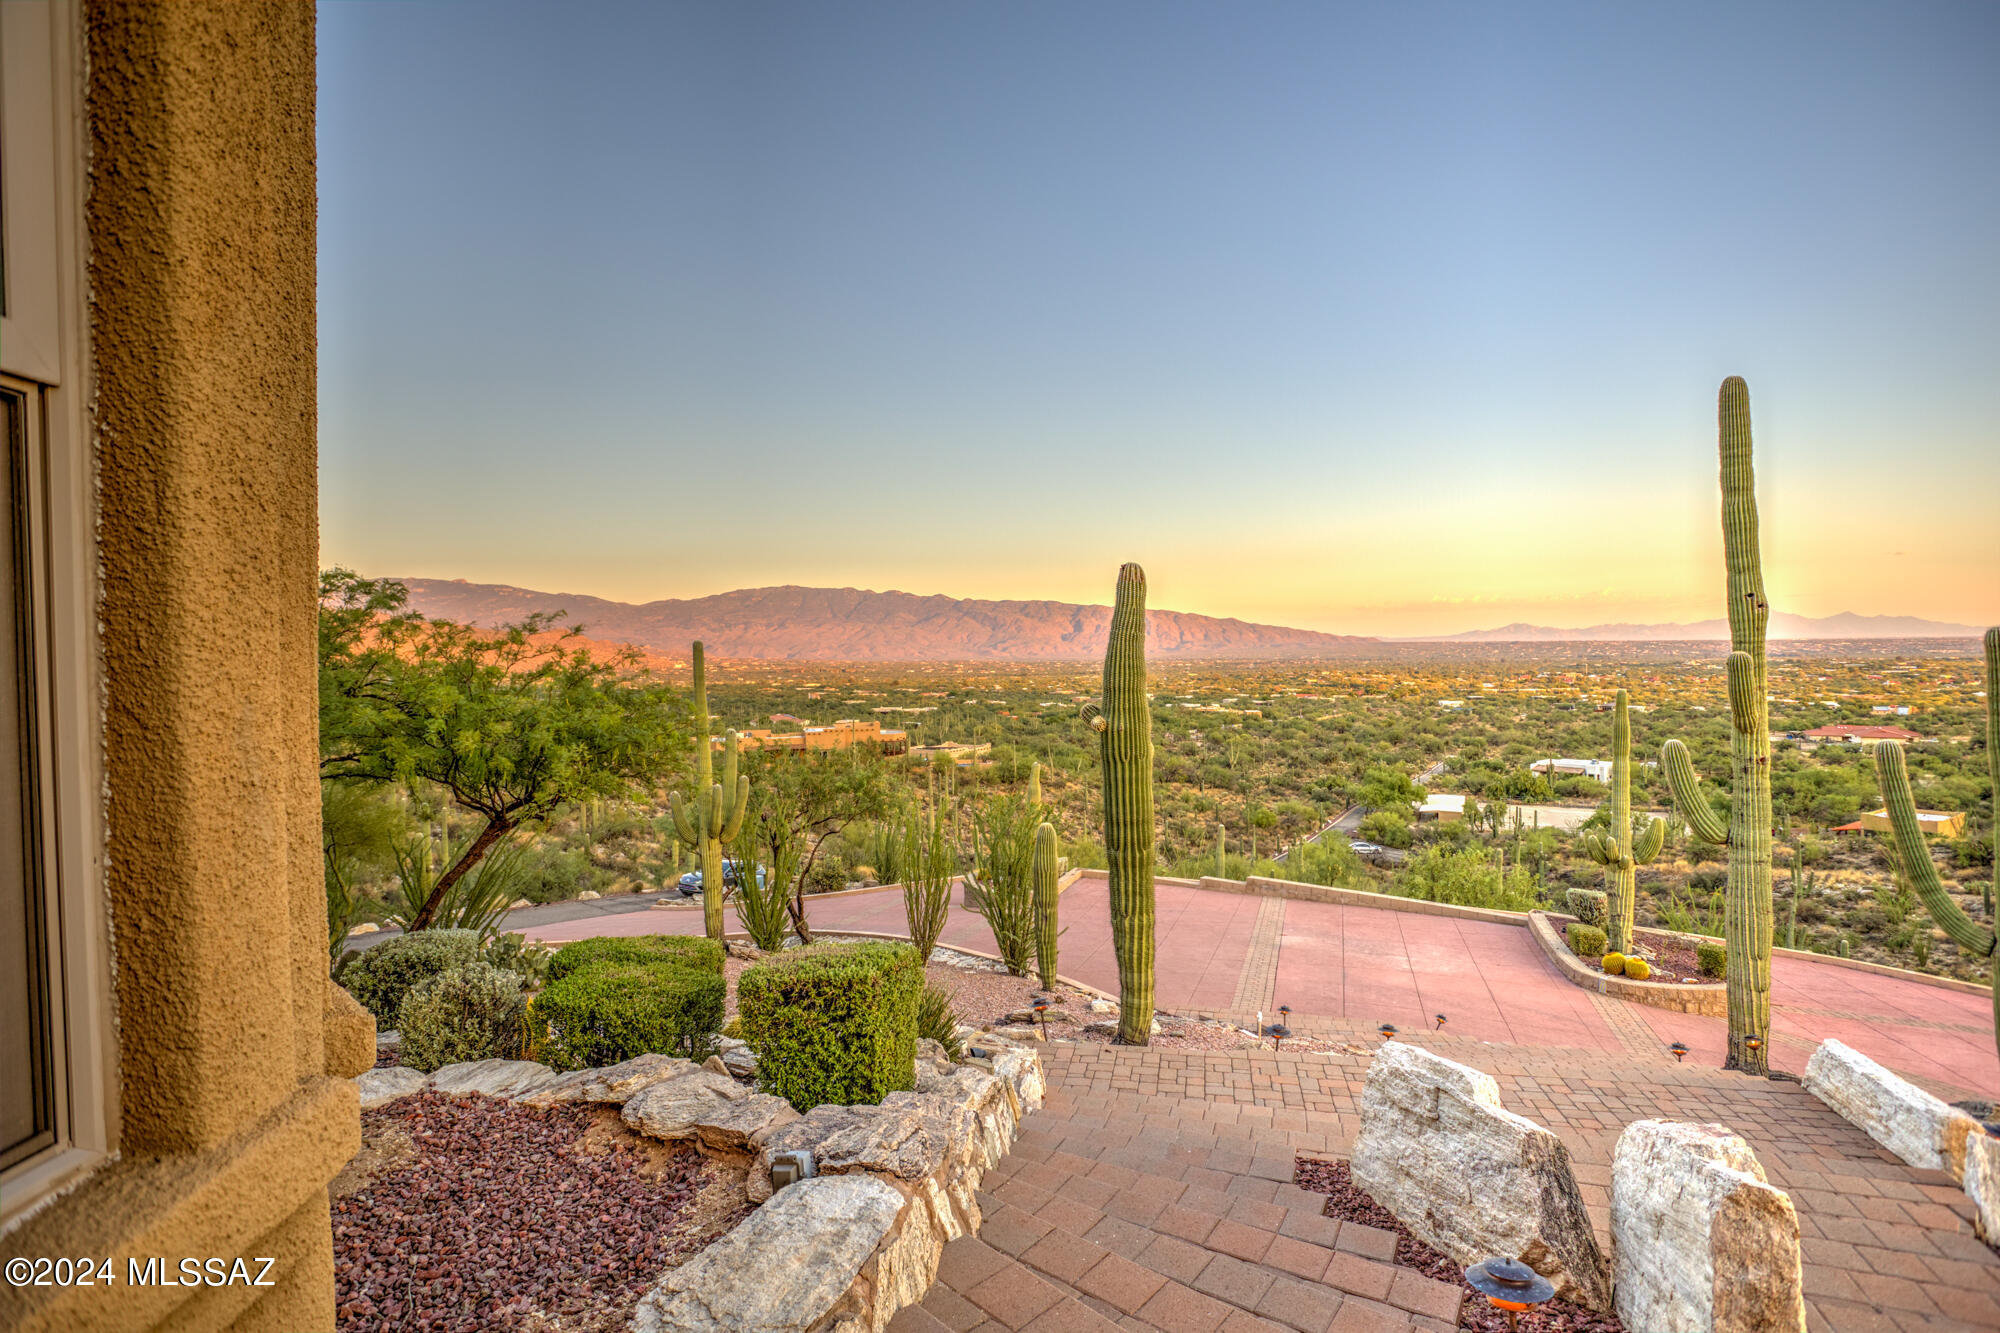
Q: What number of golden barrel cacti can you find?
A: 2